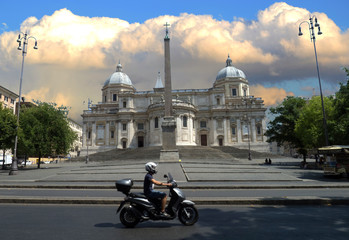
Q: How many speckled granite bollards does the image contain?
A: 0